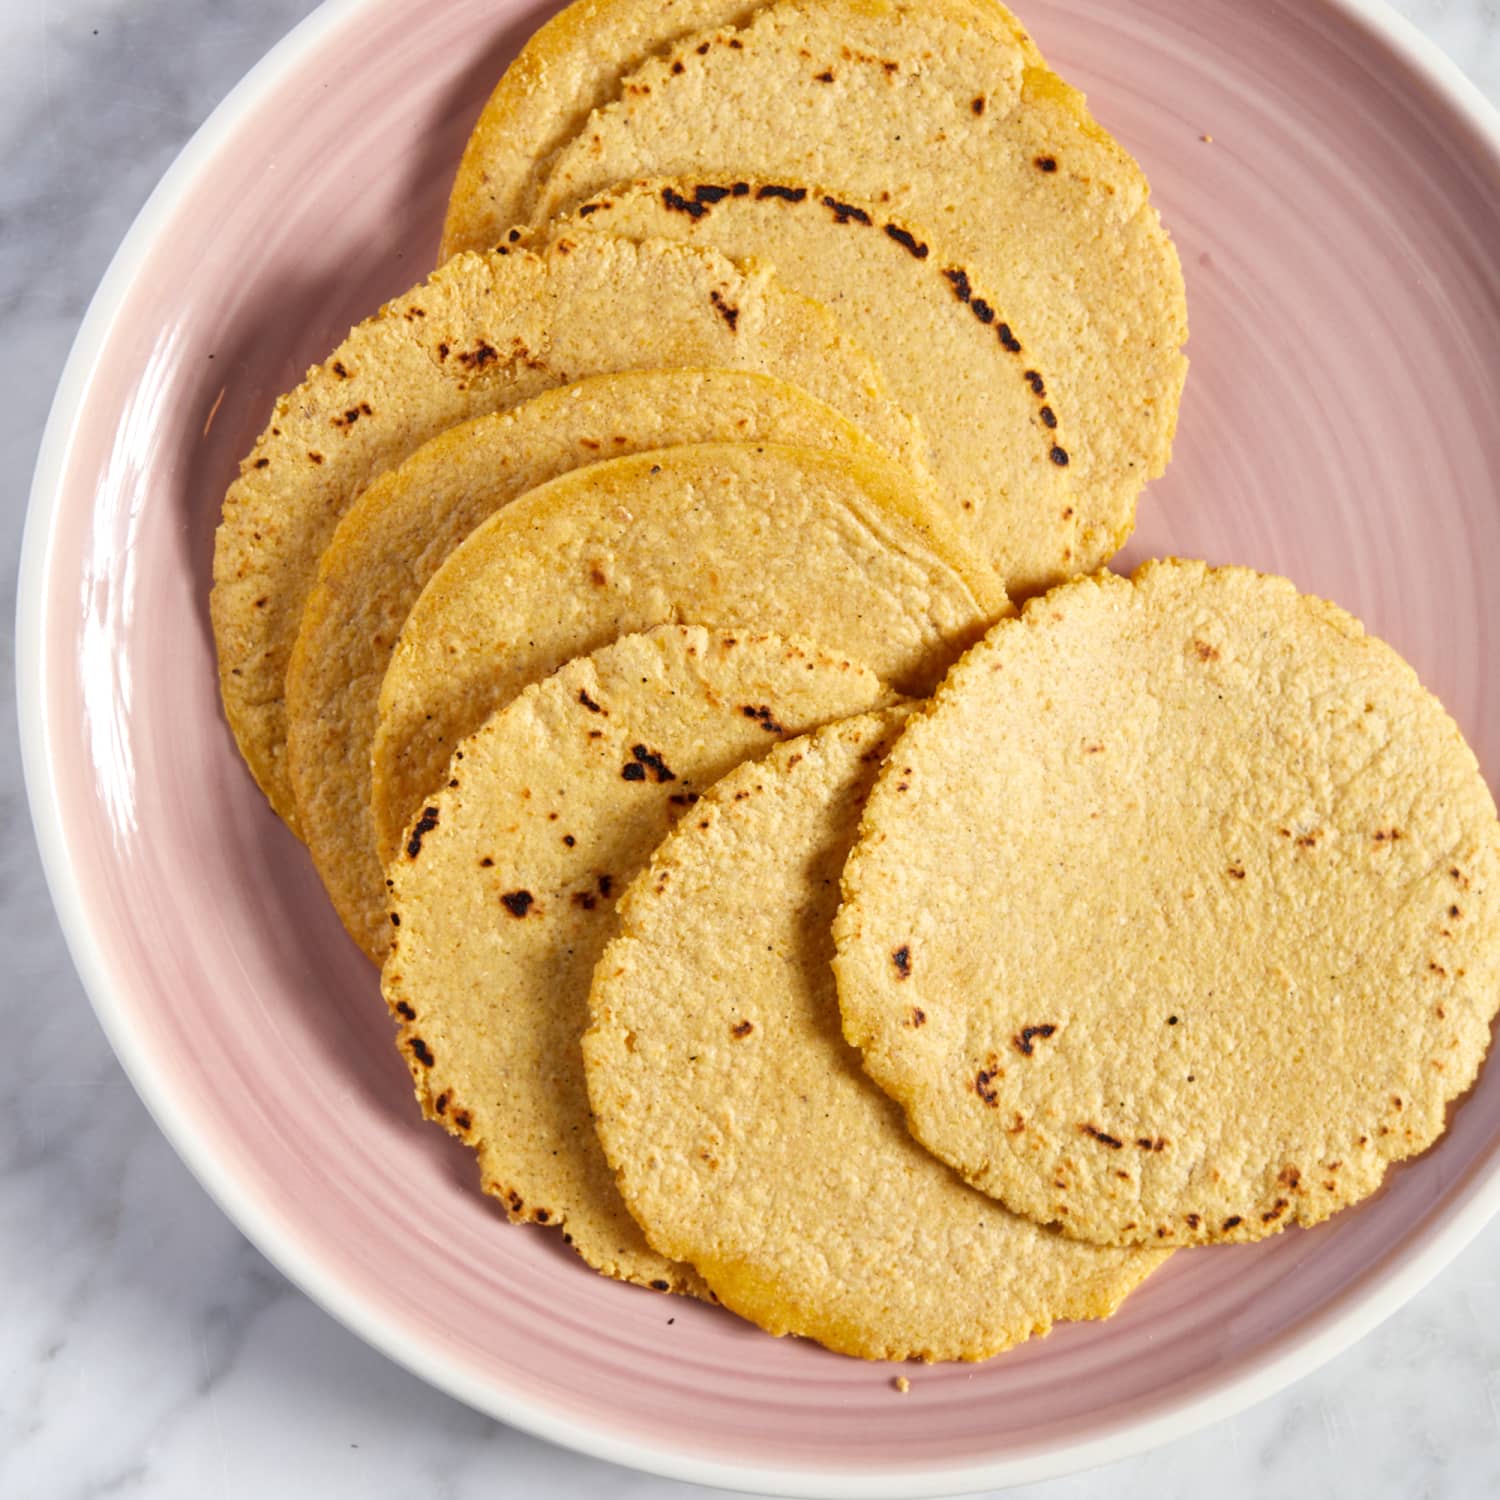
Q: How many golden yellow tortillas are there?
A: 9